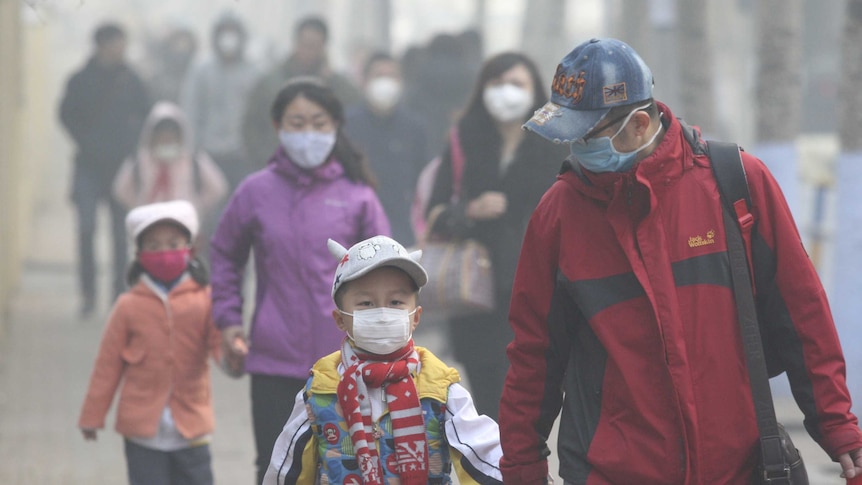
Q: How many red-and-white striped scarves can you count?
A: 1